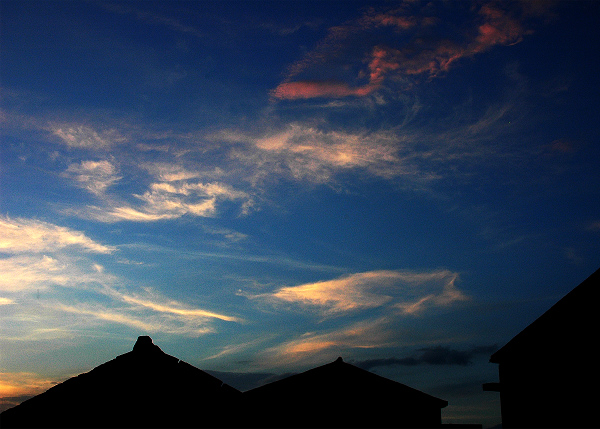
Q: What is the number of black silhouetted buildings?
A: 3